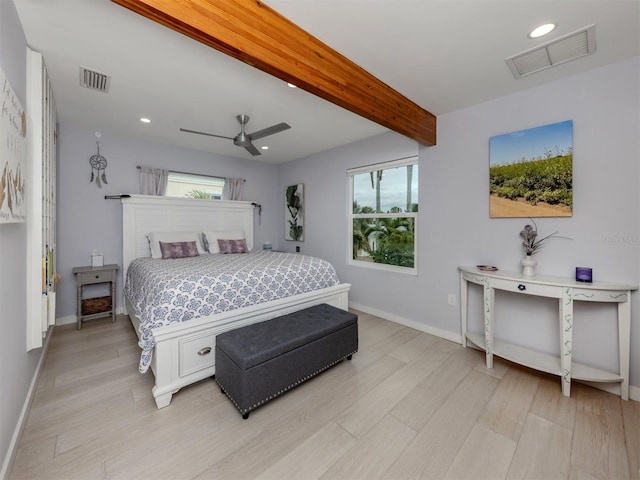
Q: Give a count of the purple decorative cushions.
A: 2